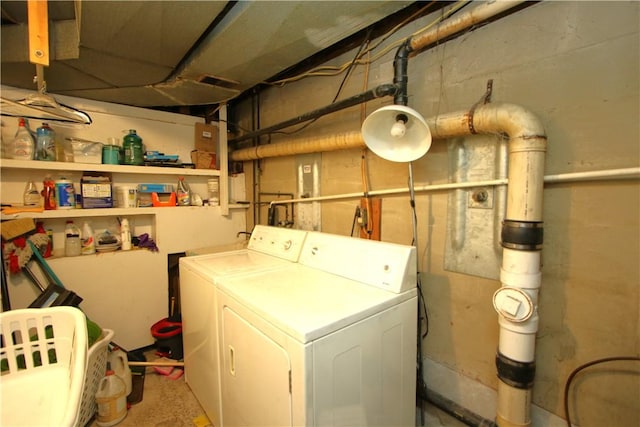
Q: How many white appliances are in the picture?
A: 2